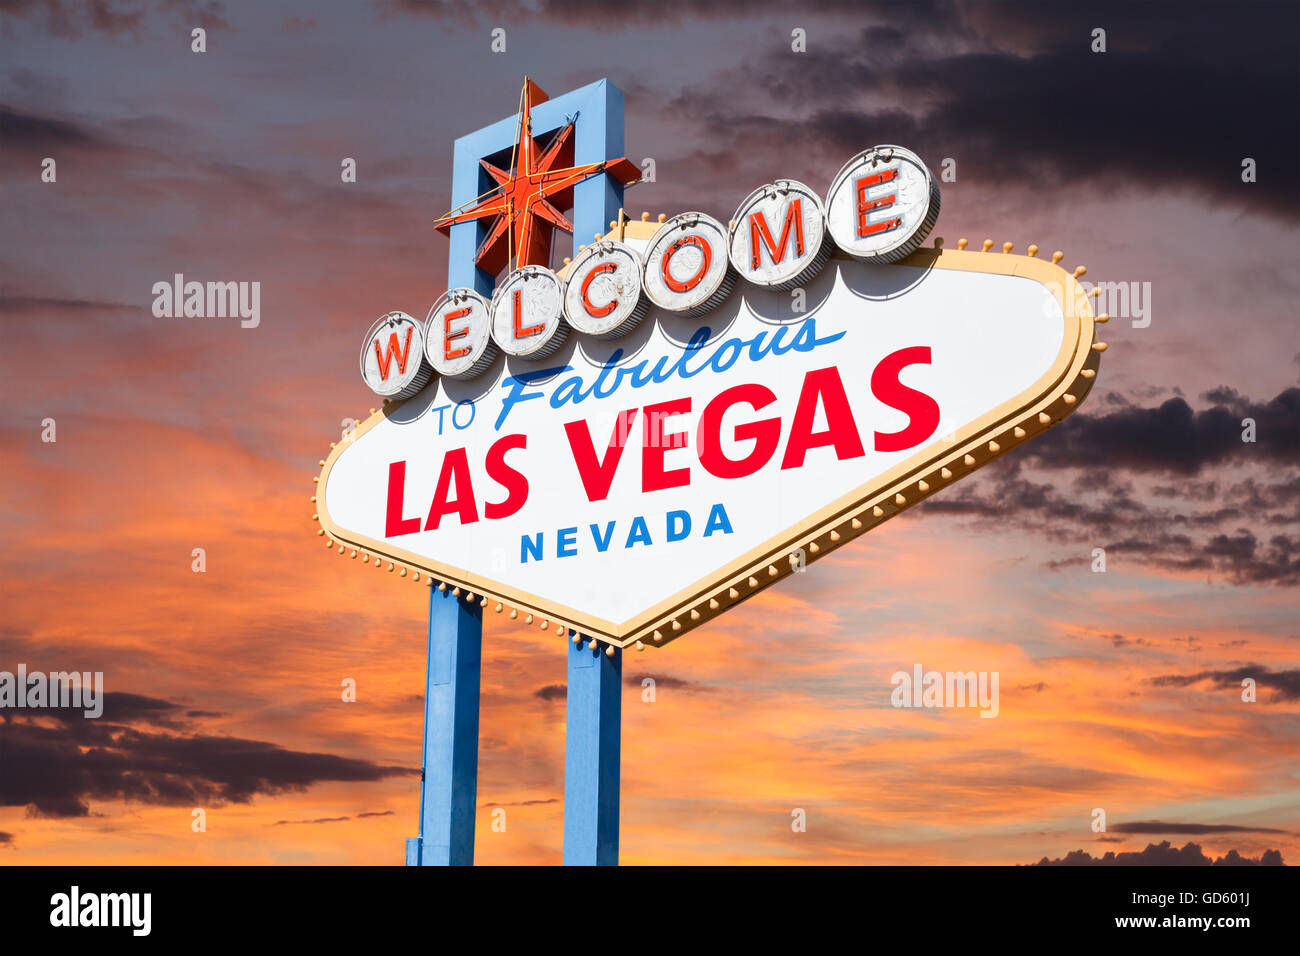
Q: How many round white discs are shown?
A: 7